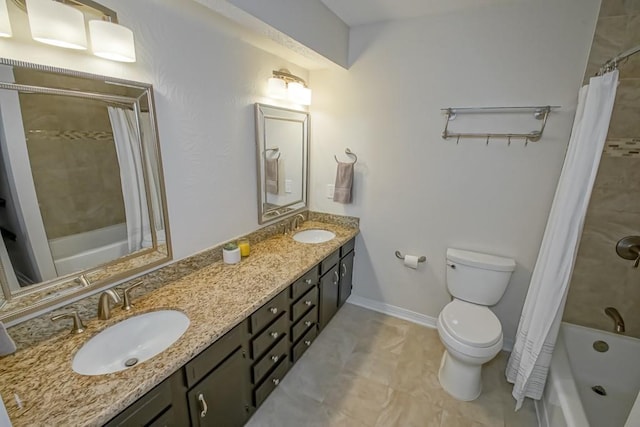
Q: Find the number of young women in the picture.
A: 0